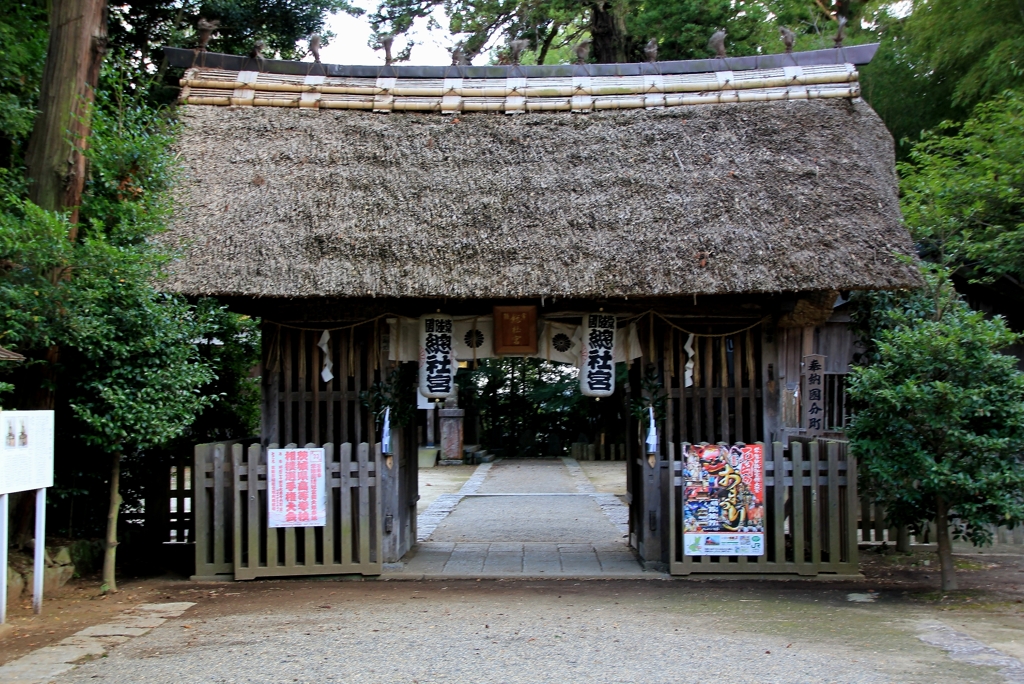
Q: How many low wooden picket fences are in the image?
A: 2